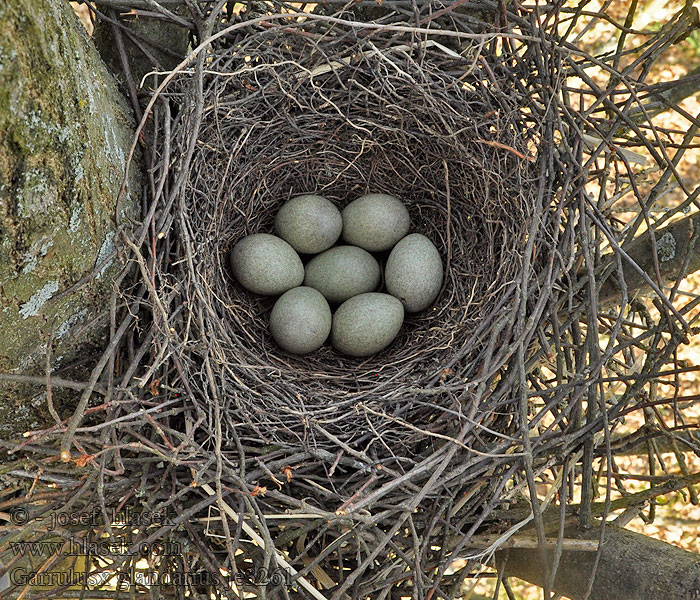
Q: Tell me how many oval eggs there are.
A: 7